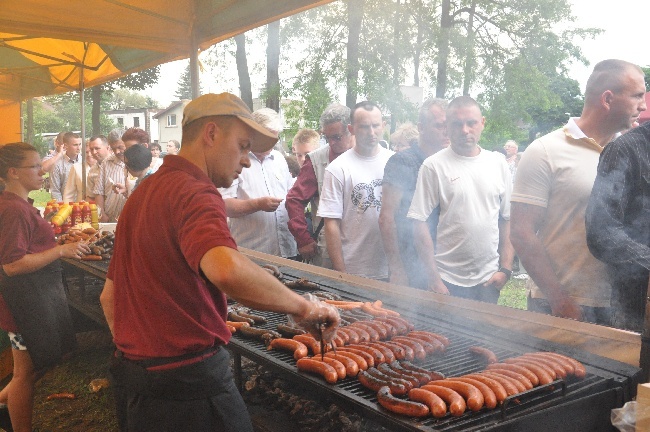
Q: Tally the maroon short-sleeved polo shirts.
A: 2